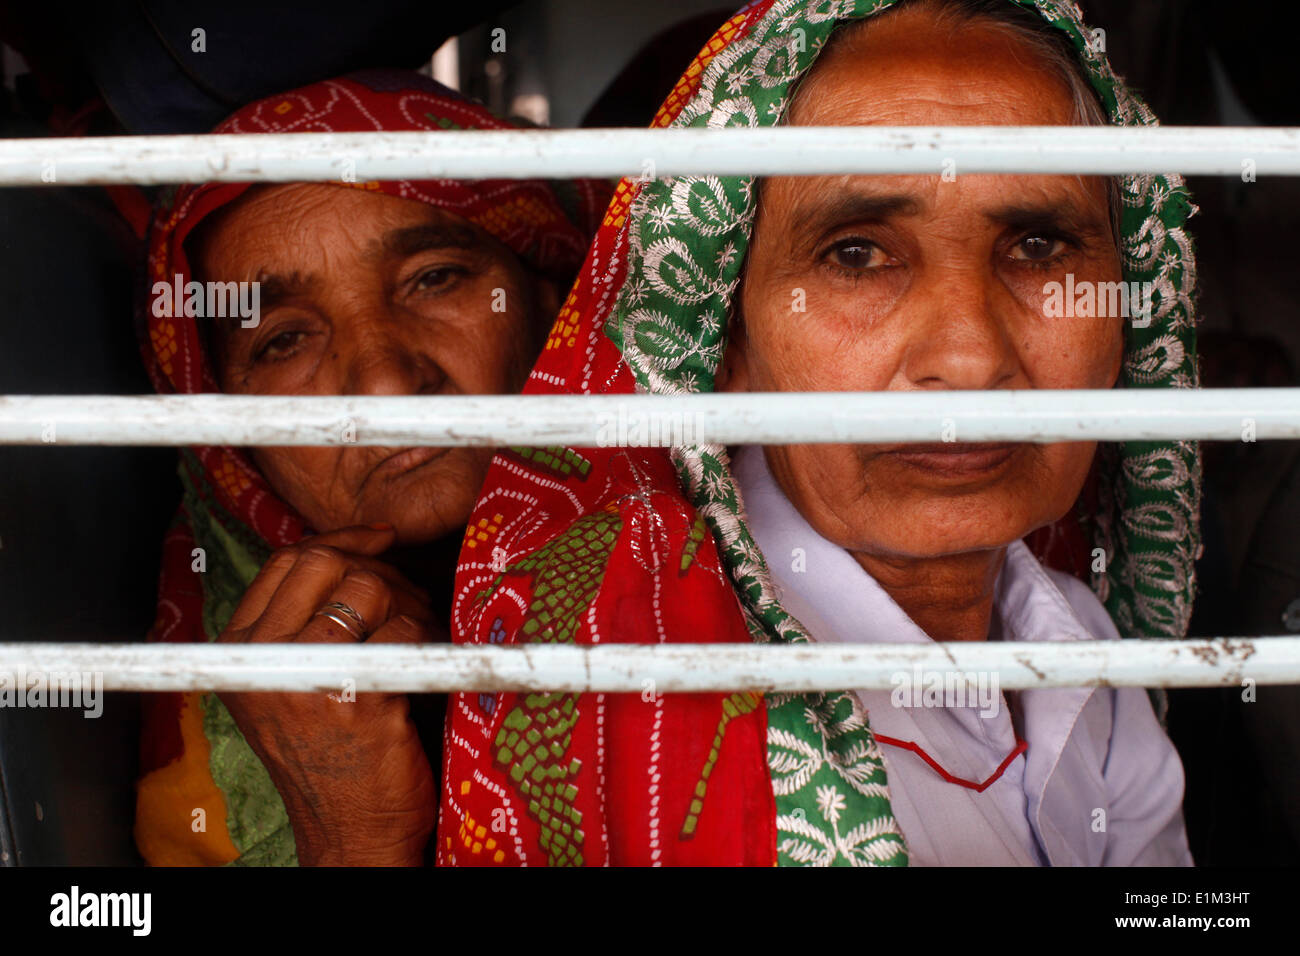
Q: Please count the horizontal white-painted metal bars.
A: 3